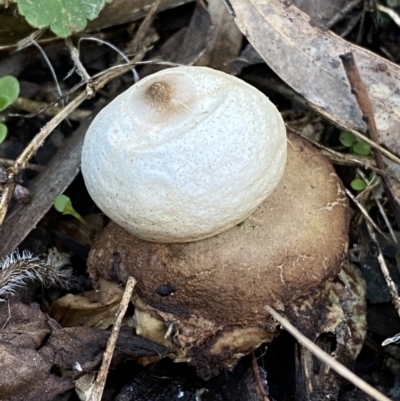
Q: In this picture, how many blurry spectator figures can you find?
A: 0